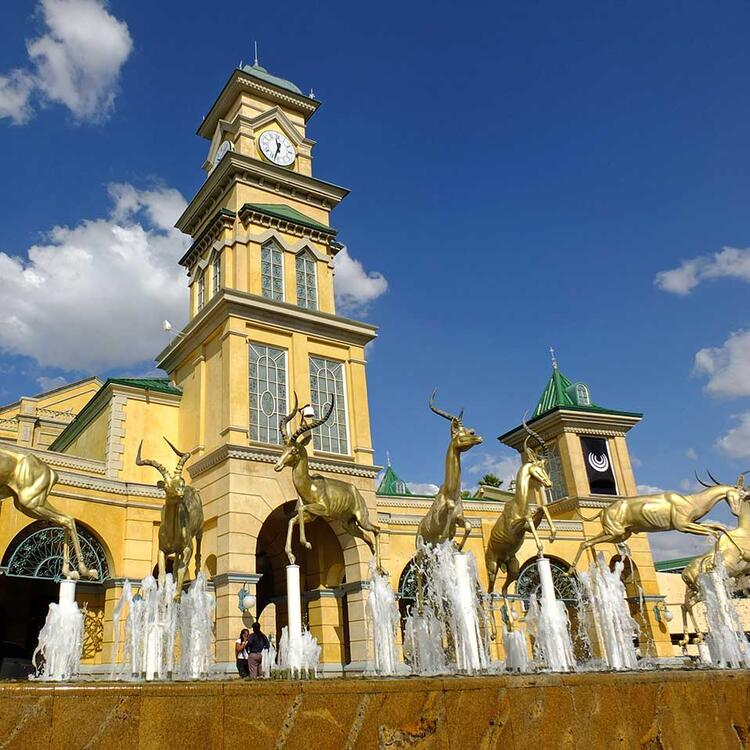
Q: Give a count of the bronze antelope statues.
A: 7